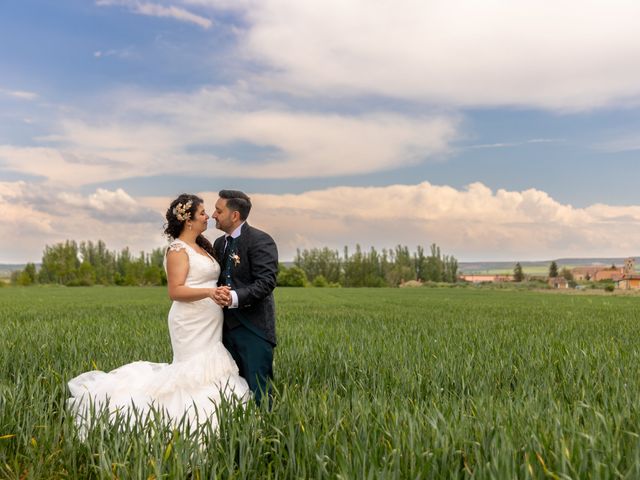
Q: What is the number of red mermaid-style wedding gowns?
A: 0